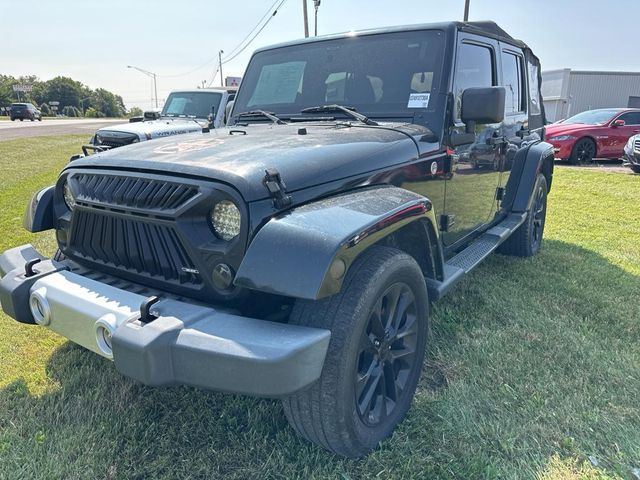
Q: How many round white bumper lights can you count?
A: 2